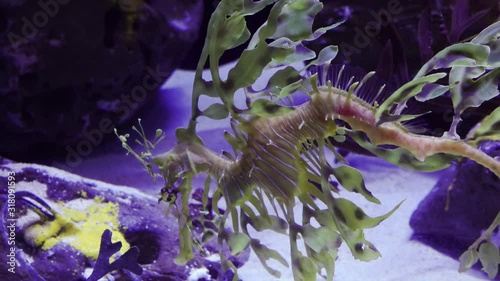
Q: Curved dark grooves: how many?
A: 2